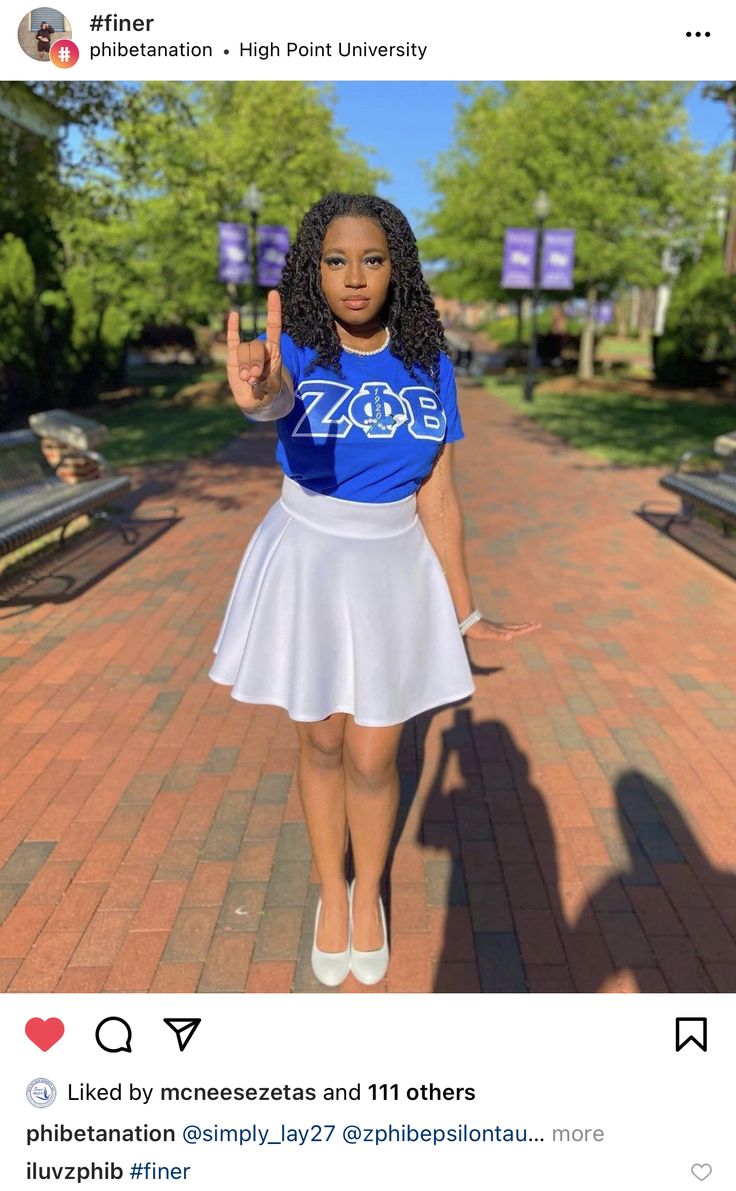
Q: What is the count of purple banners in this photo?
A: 4